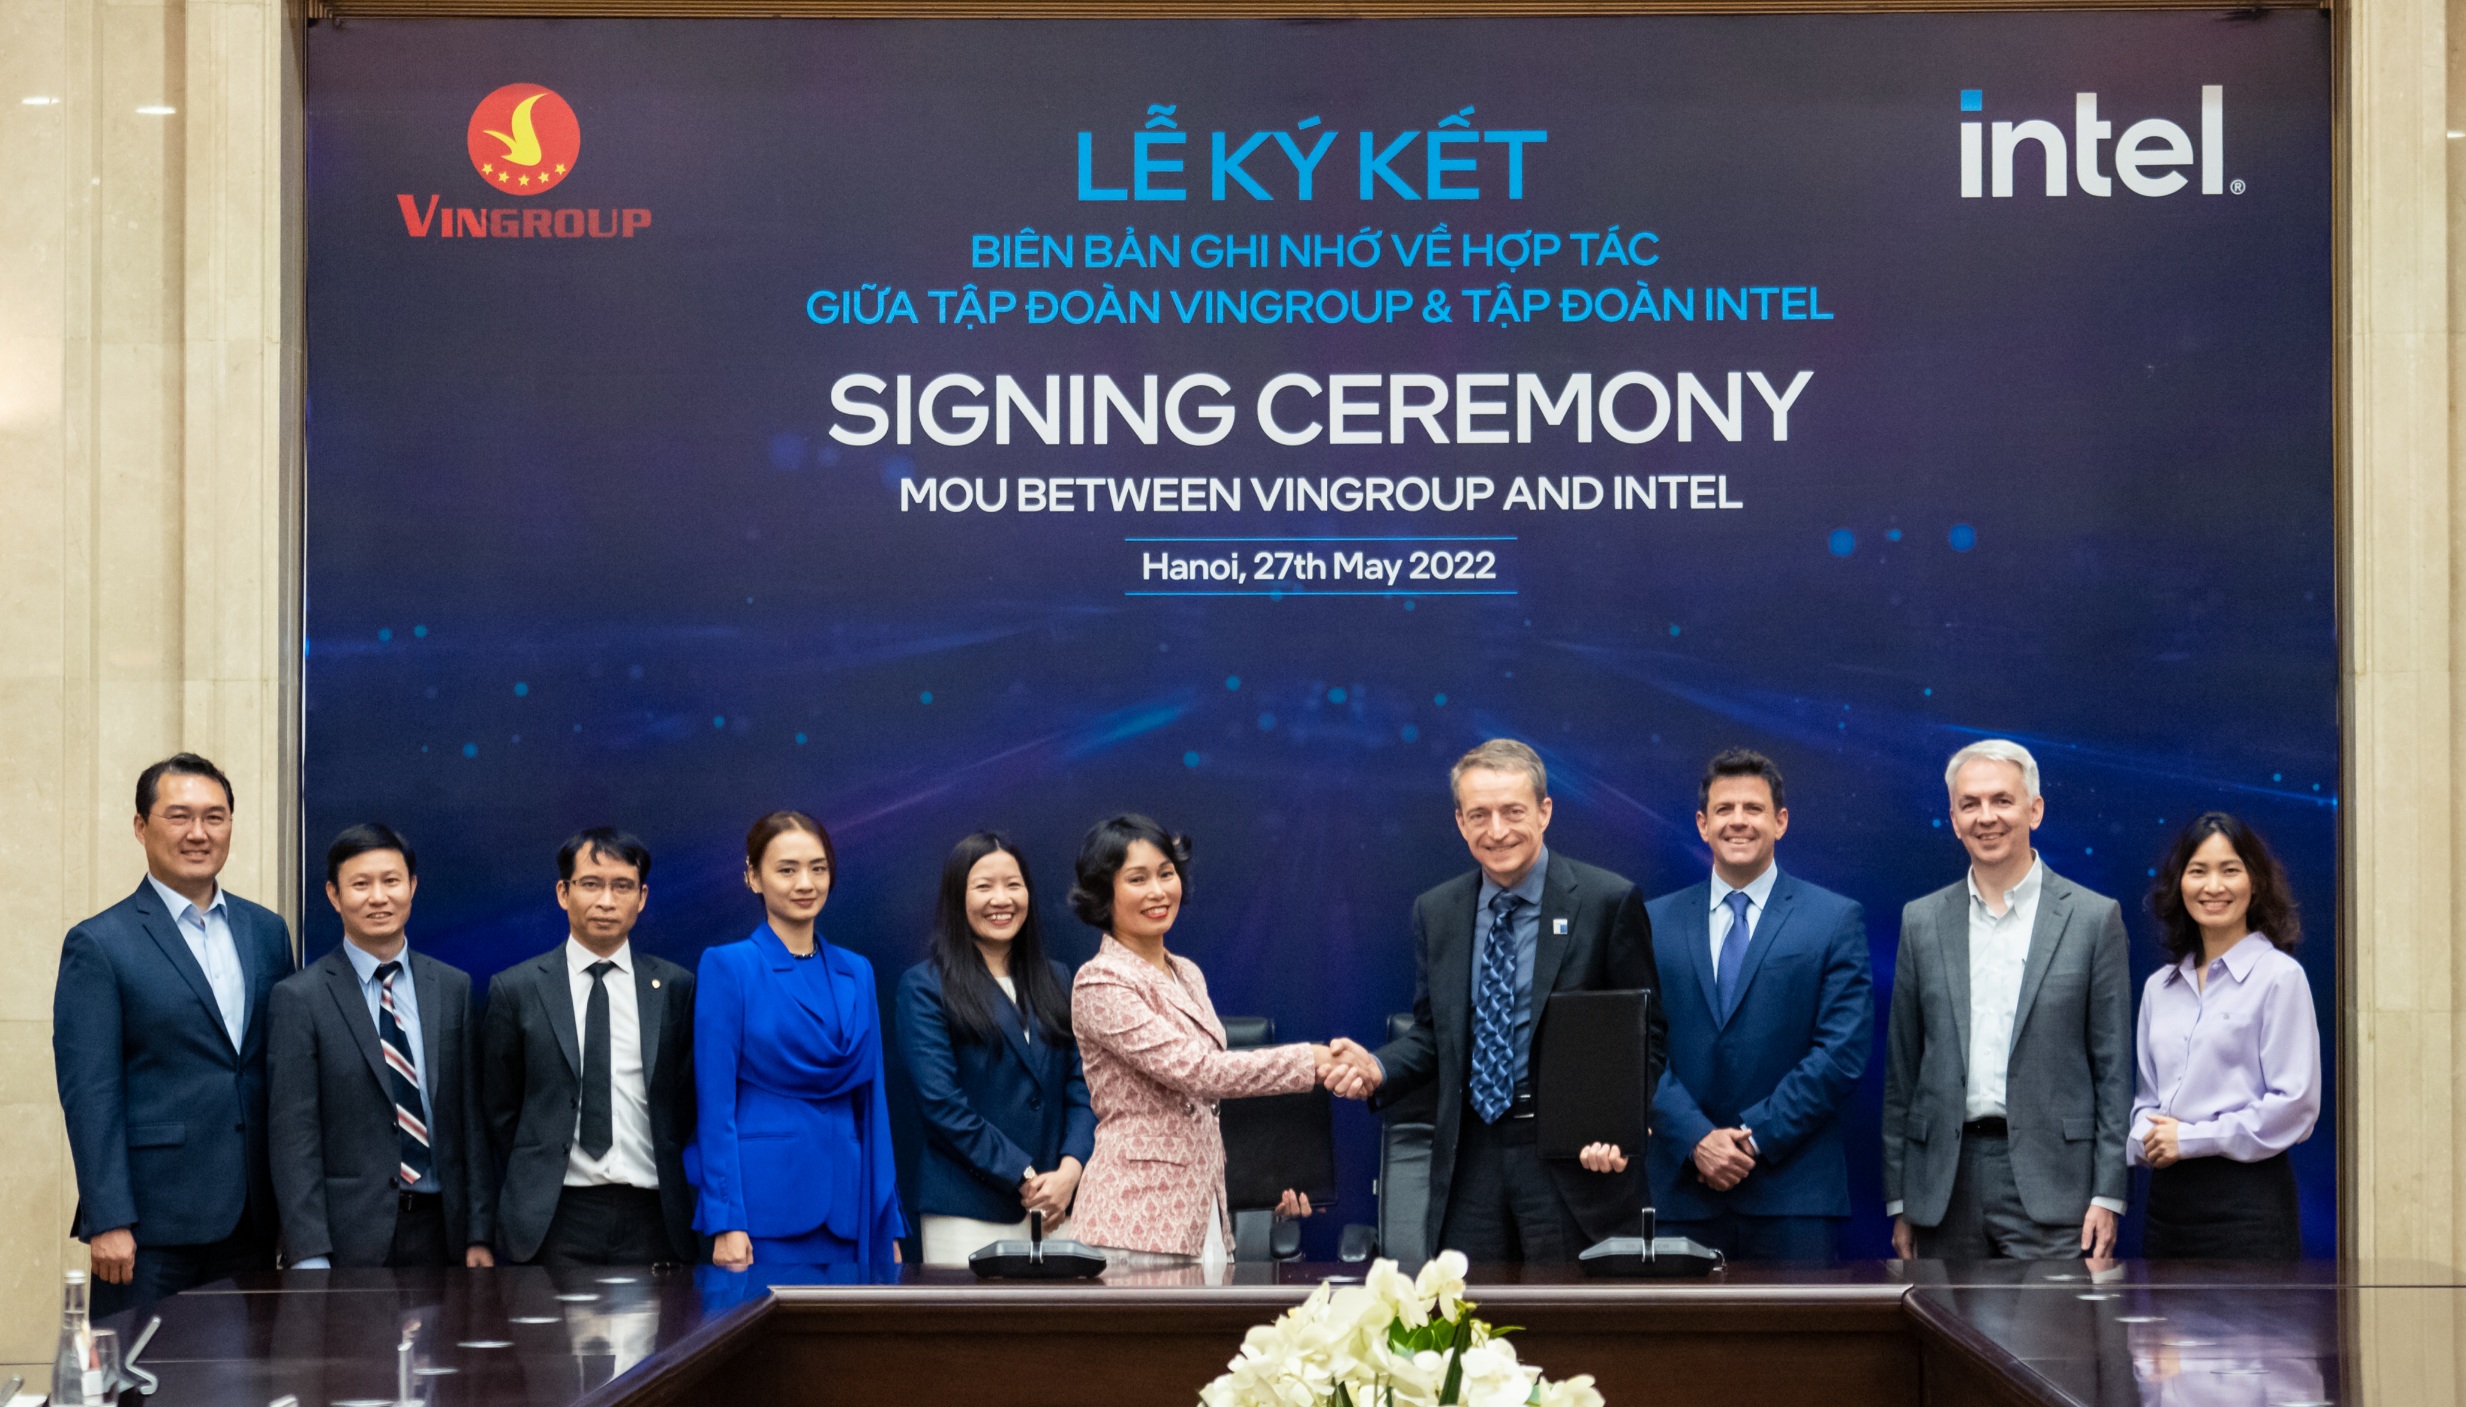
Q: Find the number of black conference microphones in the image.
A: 2